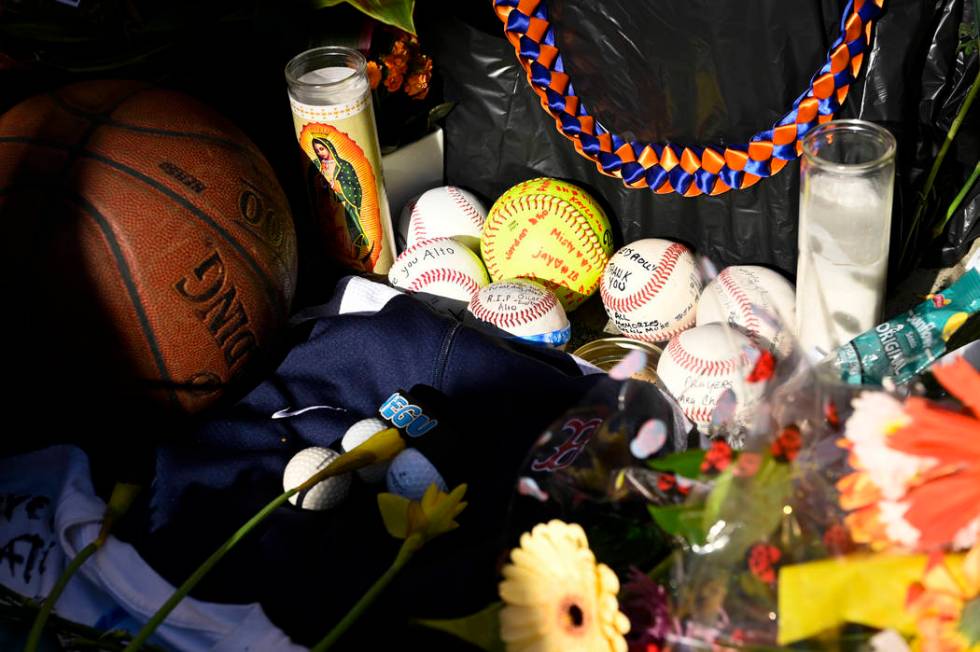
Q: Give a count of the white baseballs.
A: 6